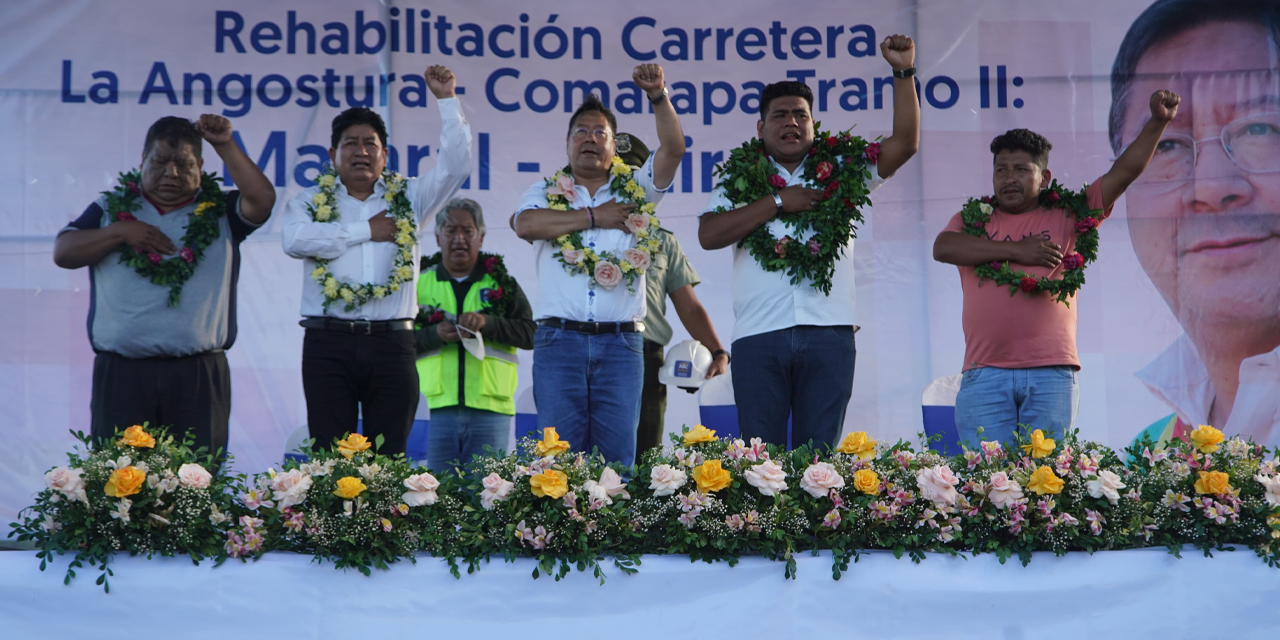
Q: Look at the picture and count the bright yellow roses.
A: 14